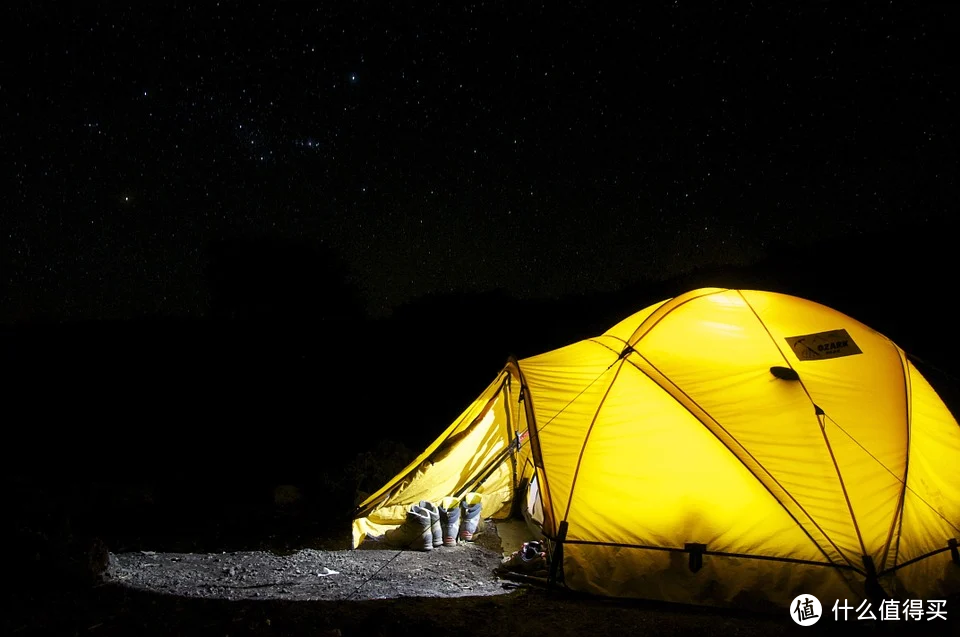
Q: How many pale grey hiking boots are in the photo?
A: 4